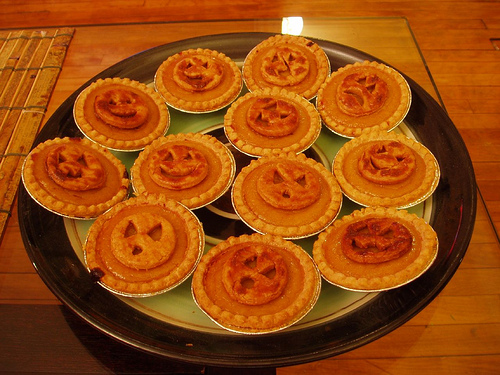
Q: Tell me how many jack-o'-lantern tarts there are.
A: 12